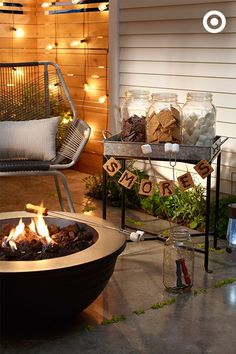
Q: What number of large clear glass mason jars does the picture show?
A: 4